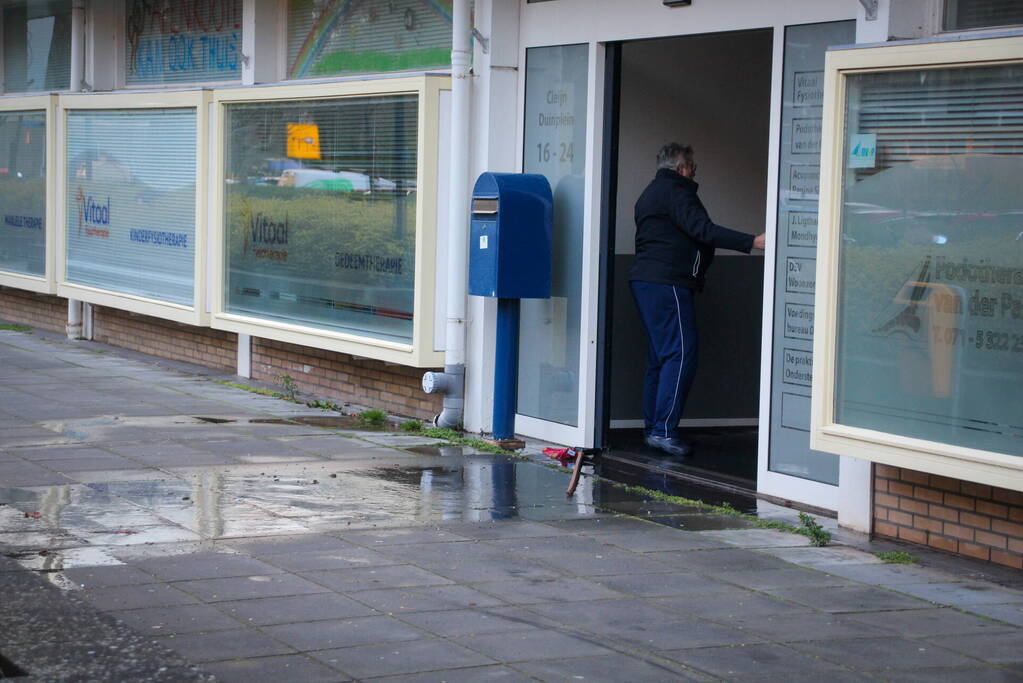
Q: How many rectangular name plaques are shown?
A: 8